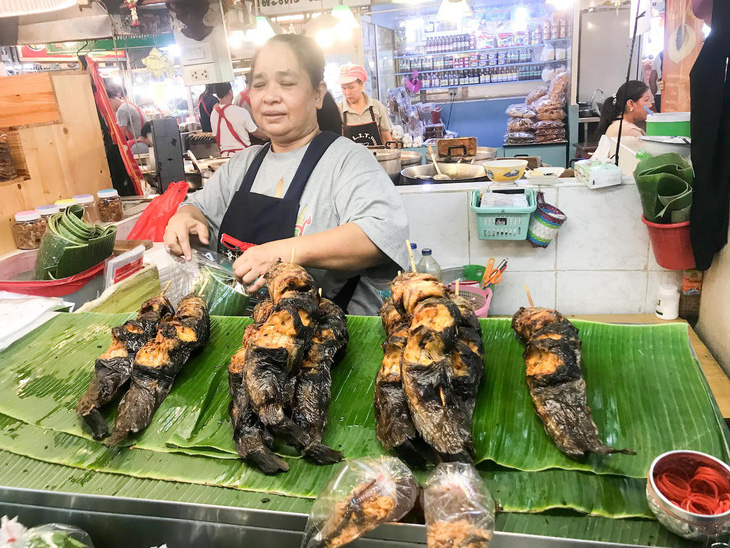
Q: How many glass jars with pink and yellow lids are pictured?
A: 2